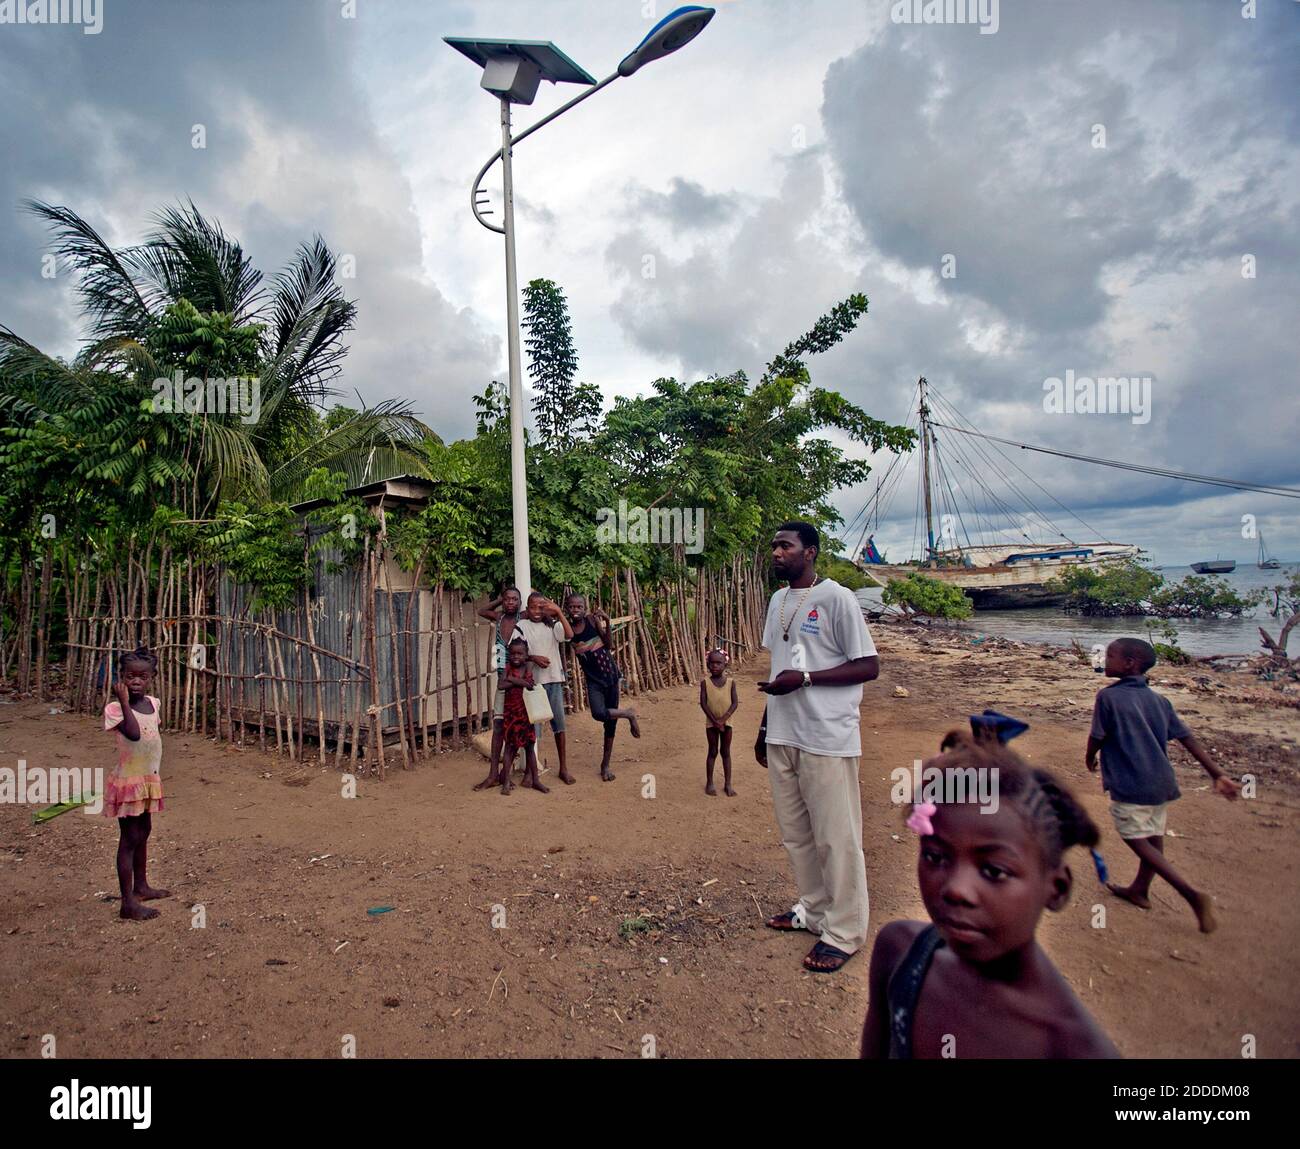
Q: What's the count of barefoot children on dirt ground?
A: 7